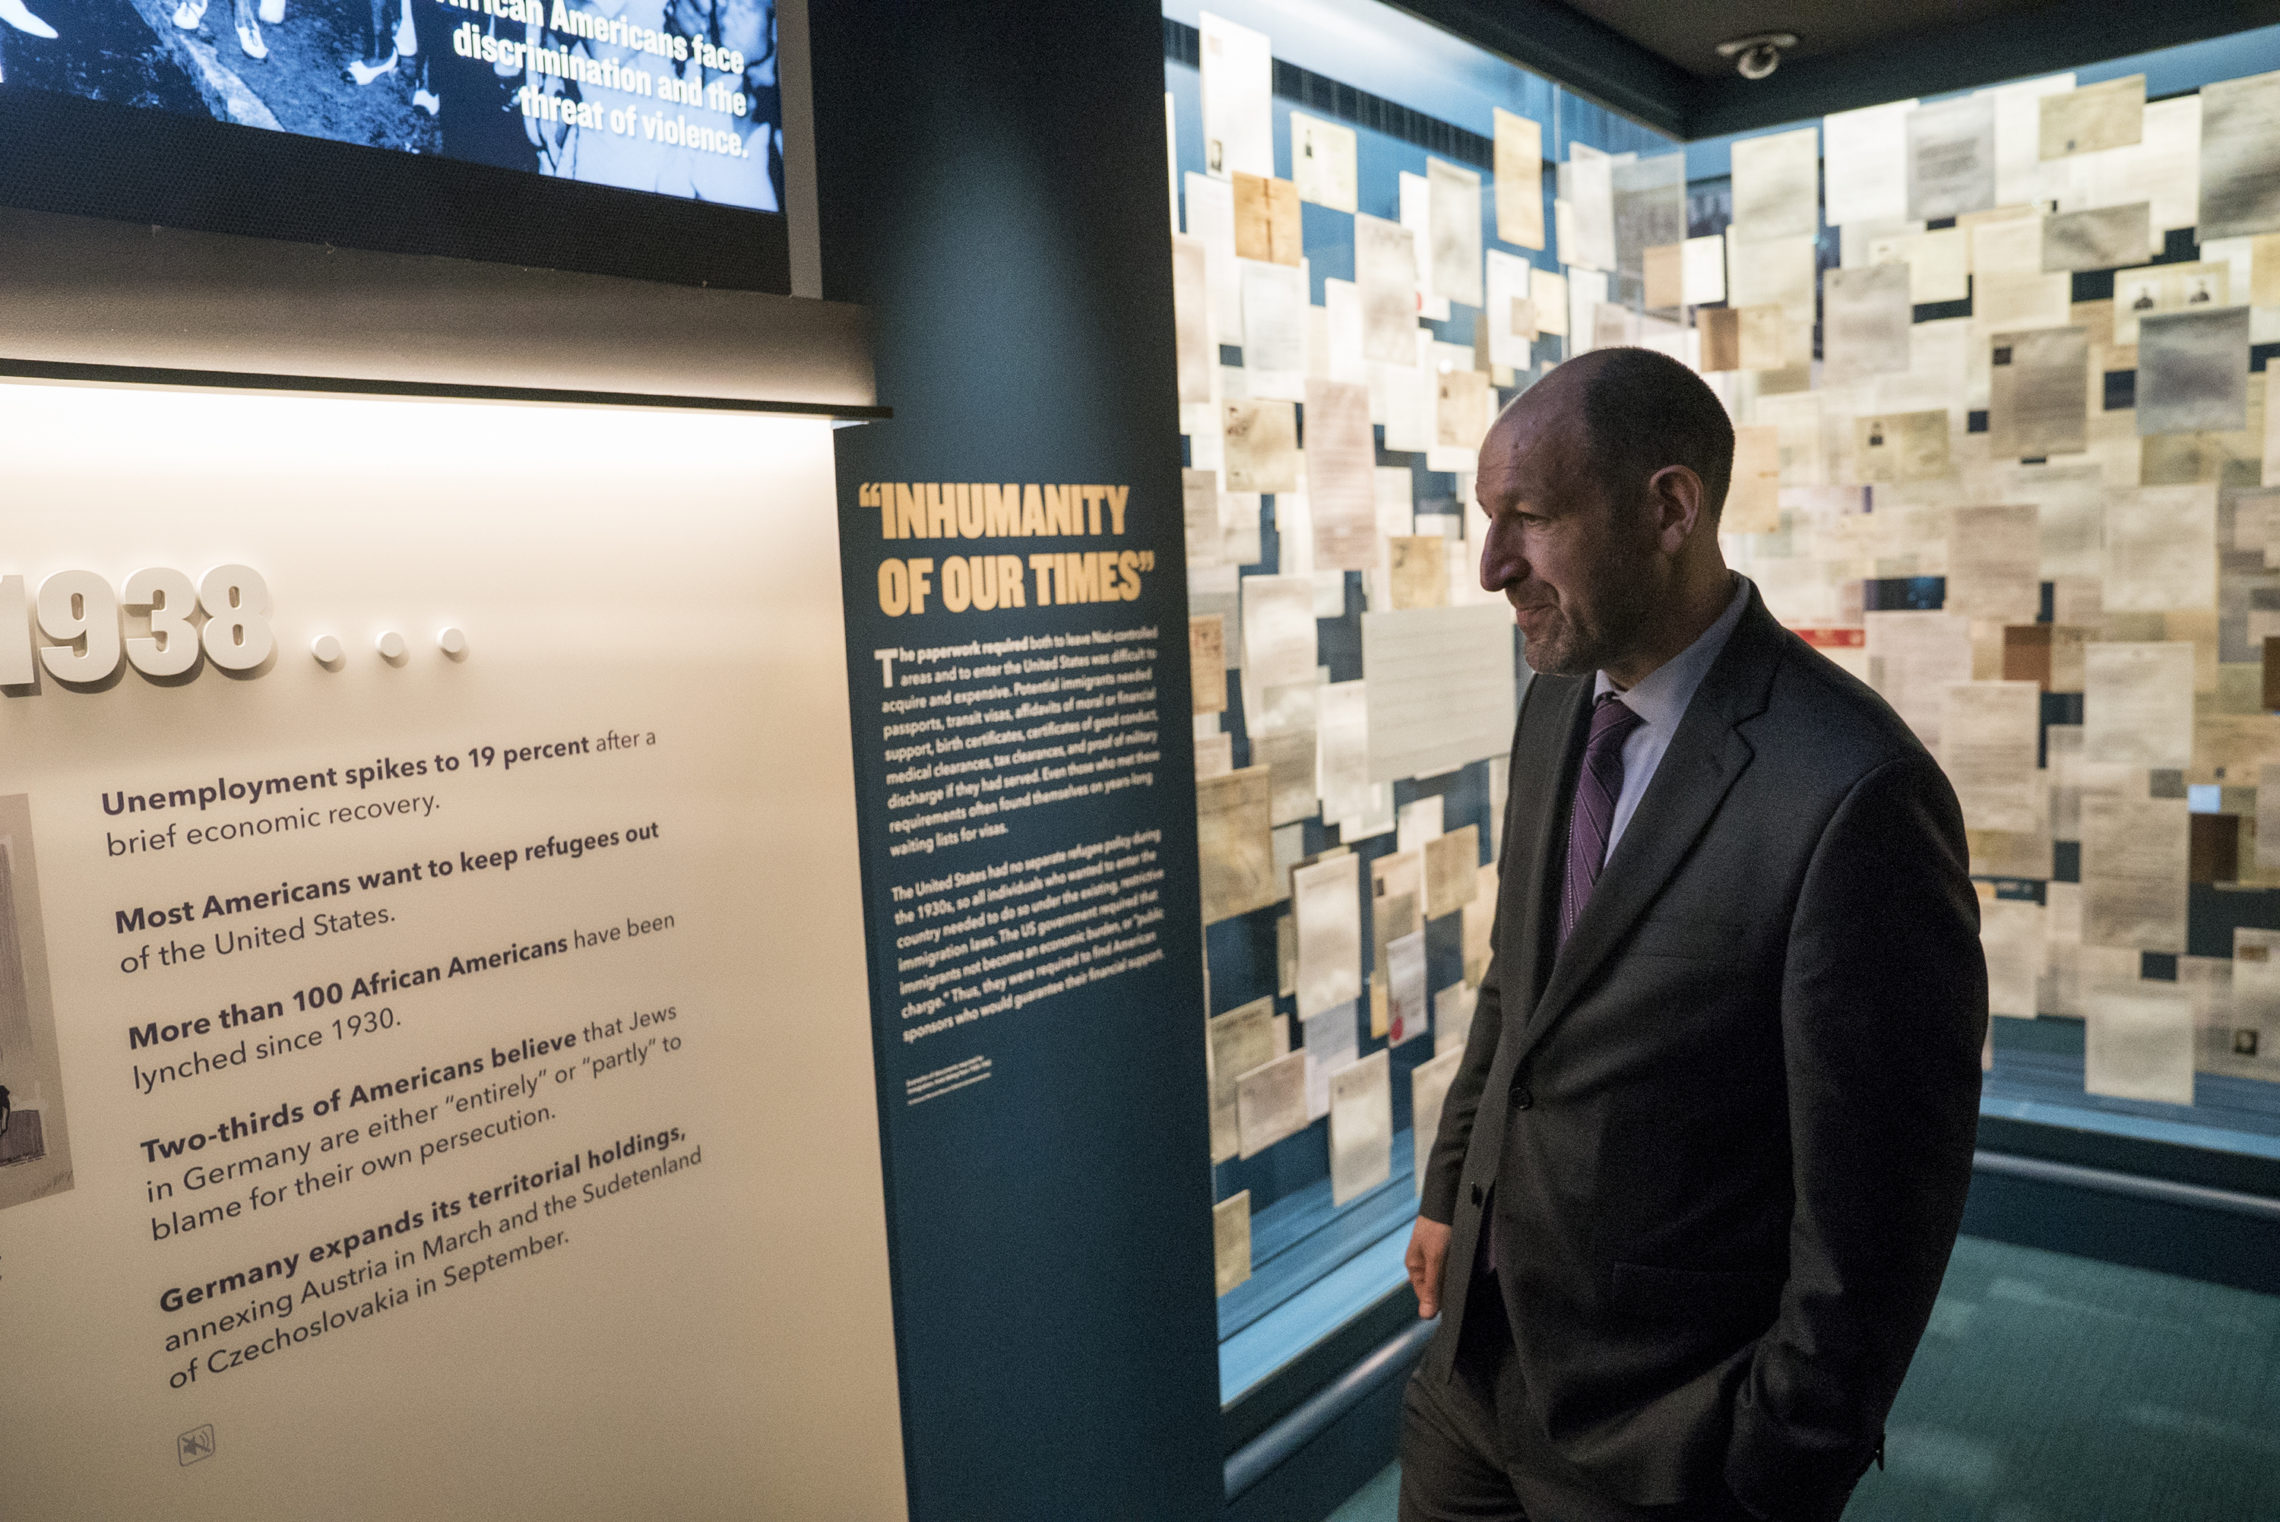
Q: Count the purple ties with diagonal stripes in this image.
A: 1